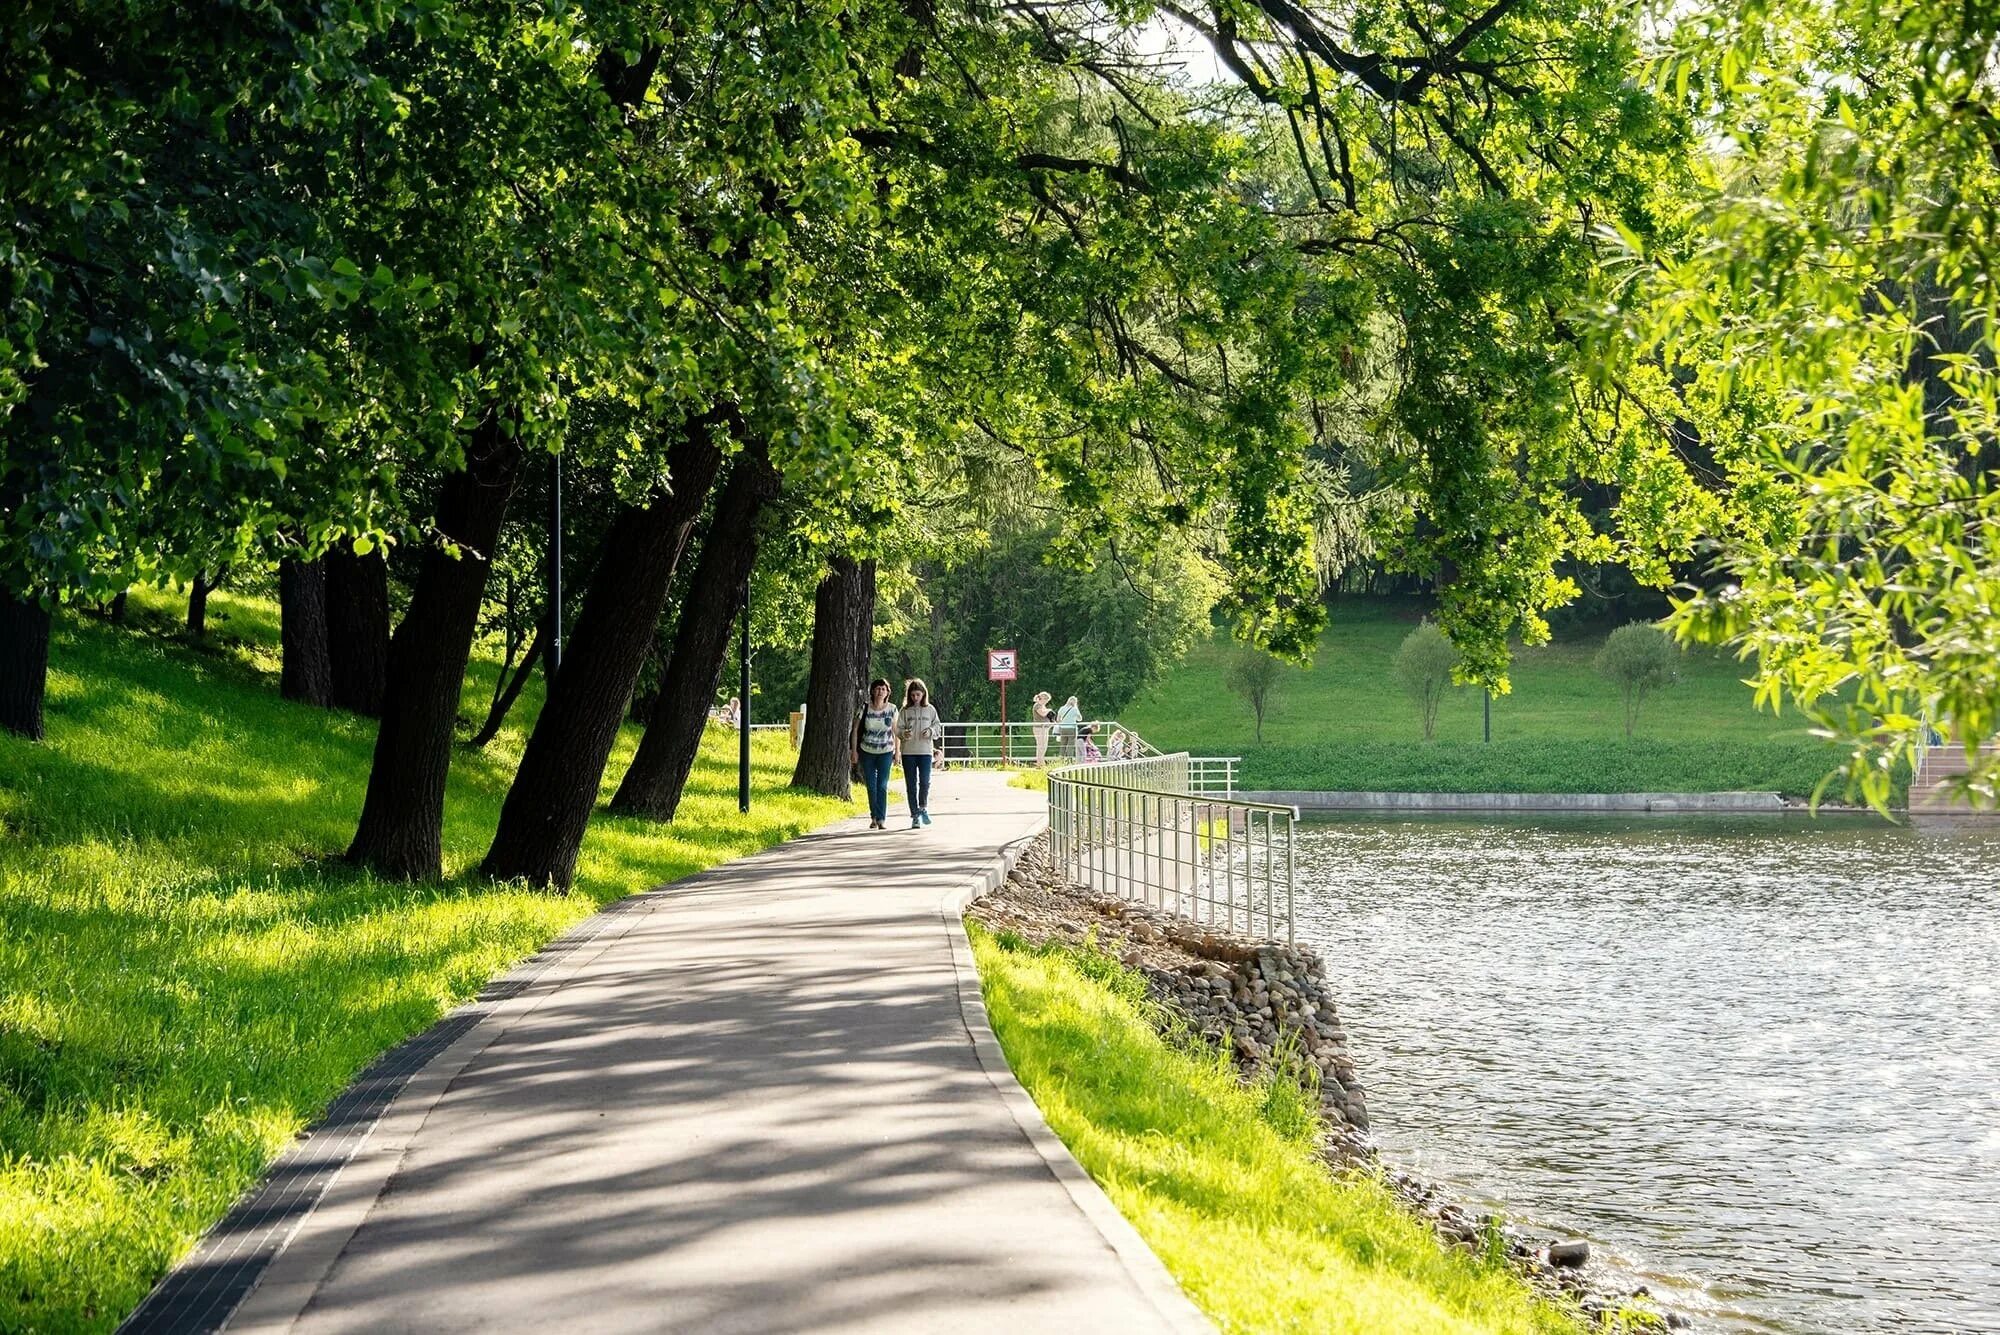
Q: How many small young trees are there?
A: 3